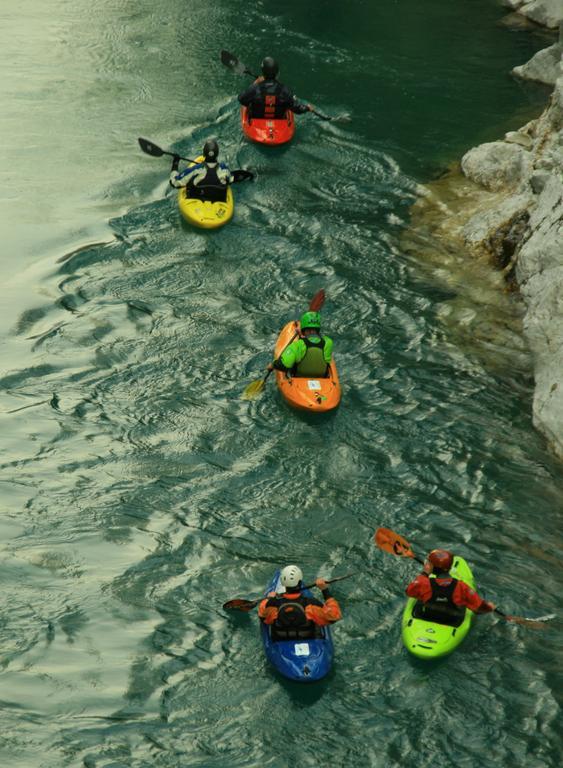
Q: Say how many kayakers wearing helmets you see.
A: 5